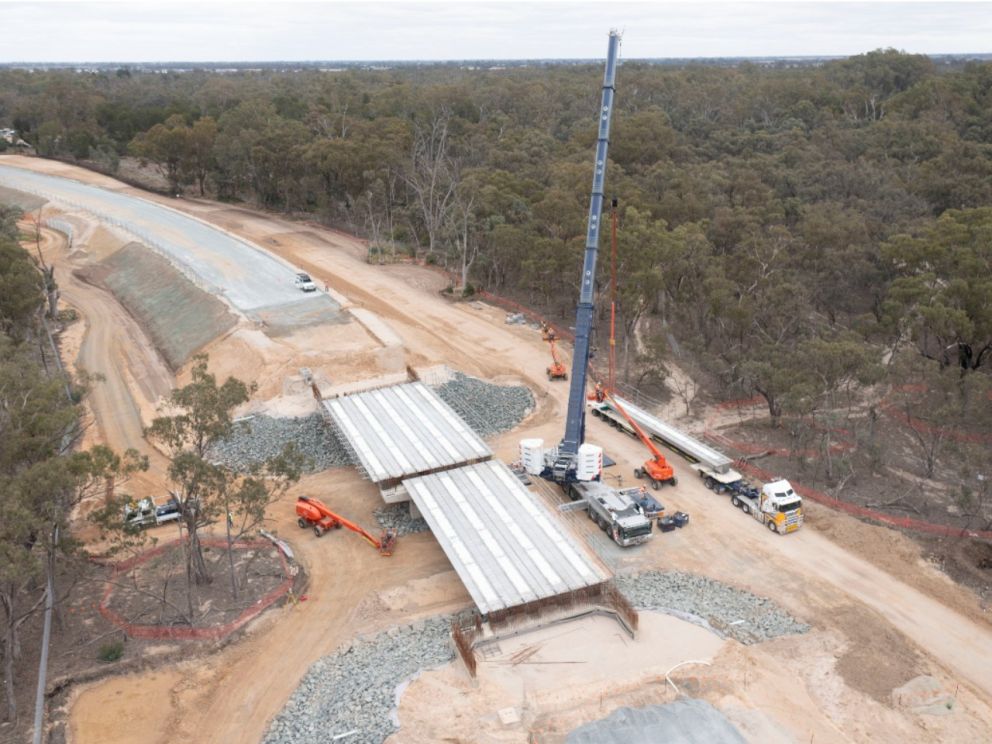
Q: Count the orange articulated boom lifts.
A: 3